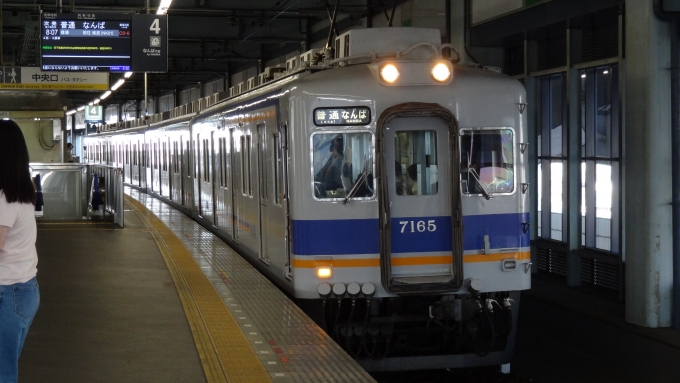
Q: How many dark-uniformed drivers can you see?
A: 1